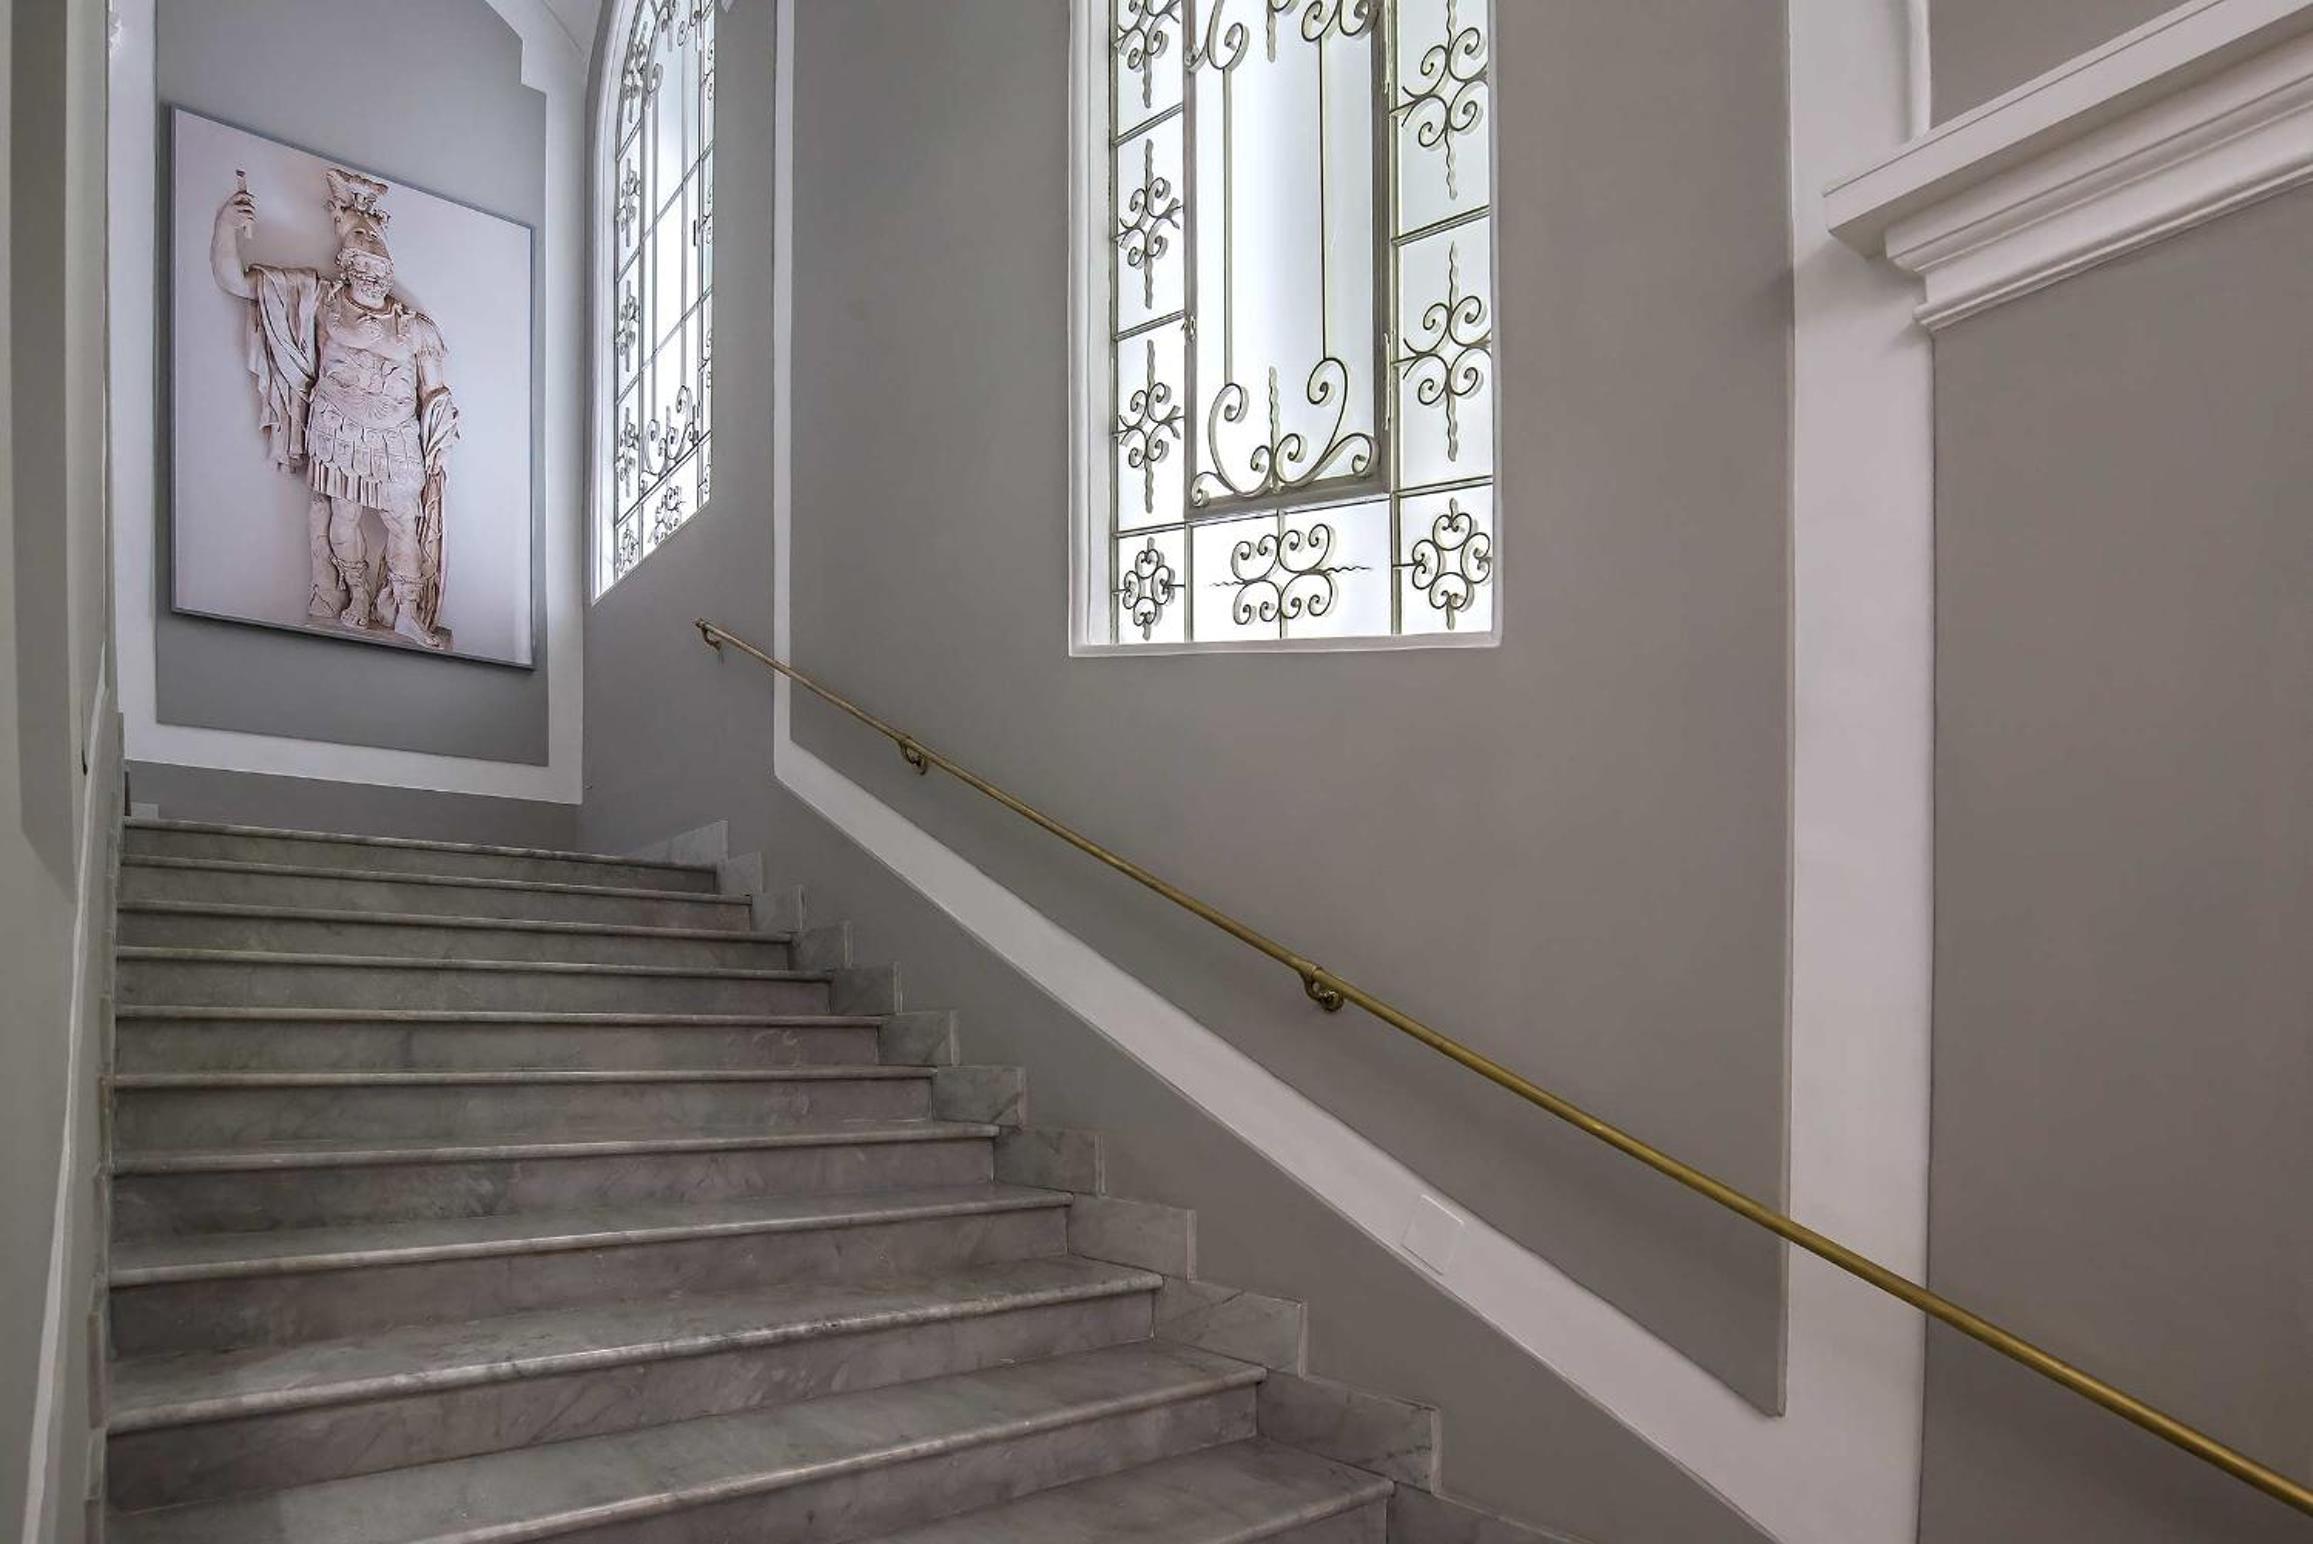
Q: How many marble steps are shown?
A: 11